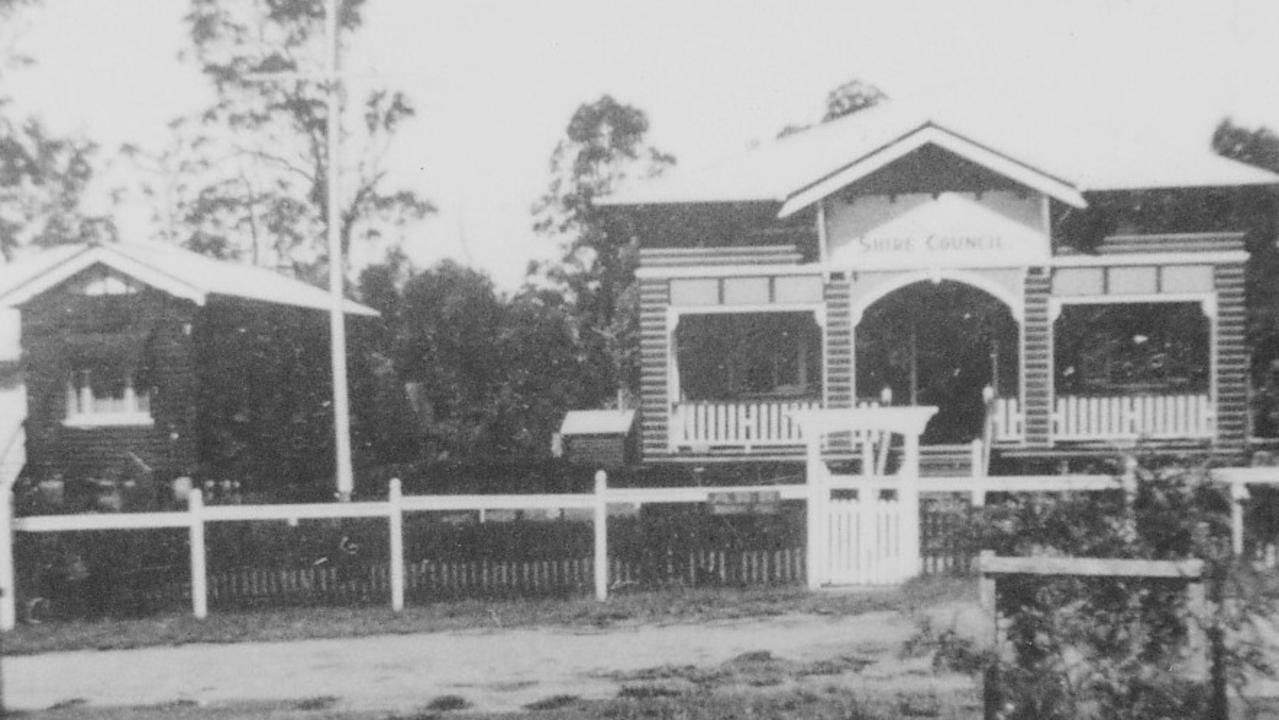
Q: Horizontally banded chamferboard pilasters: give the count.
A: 4